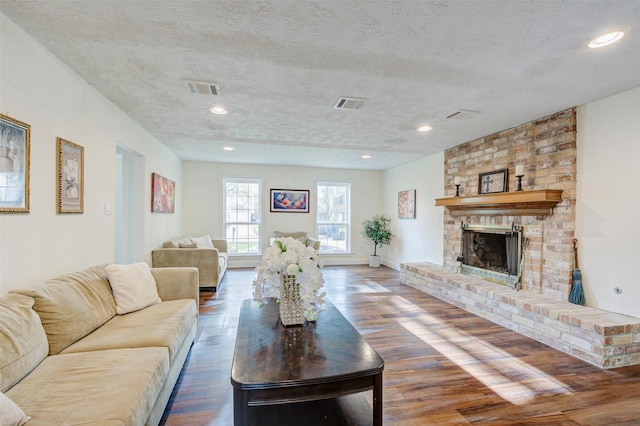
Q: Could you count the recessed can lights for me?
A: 5